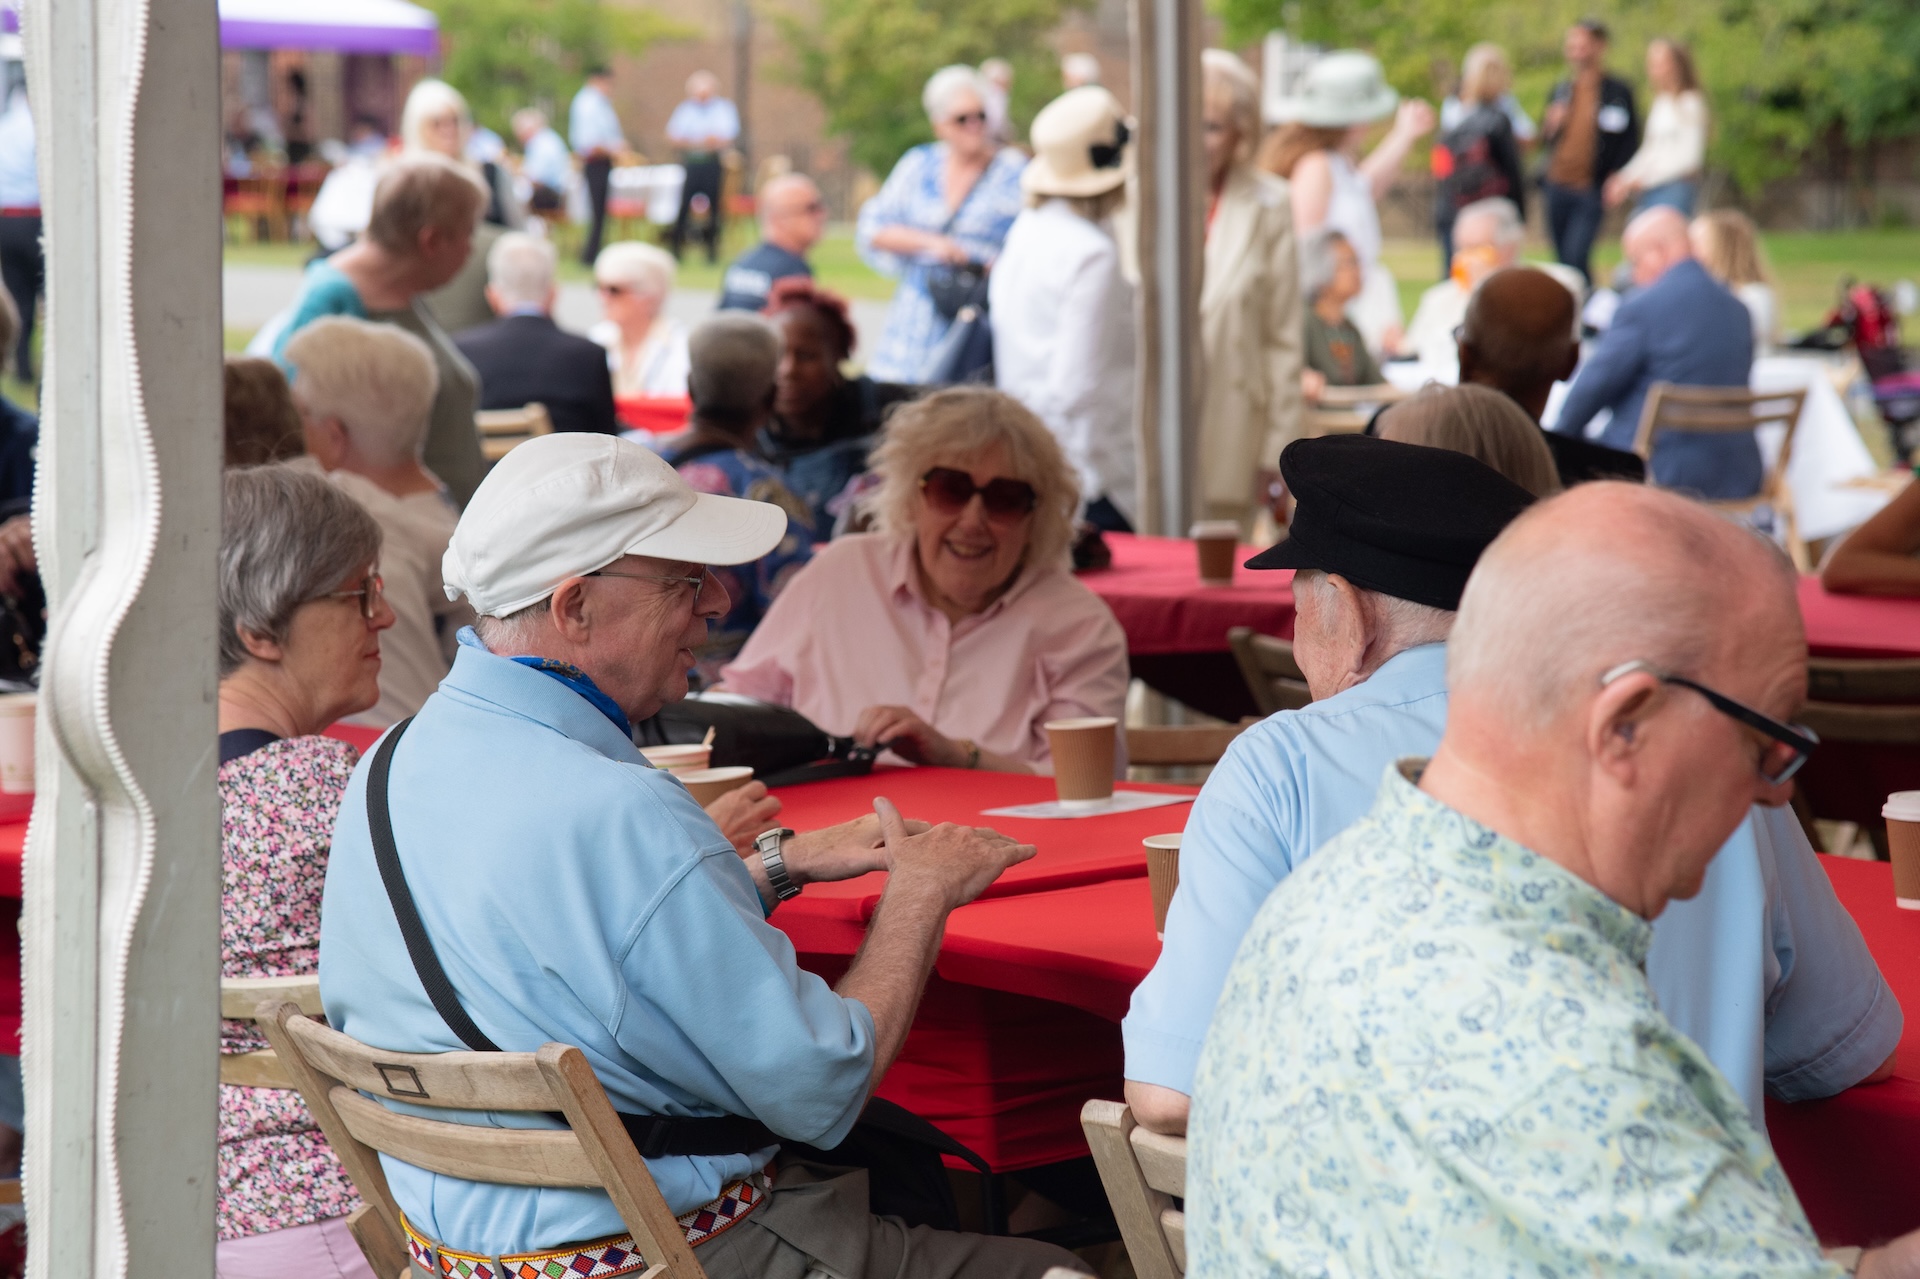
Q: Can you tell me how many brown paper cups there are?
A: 5